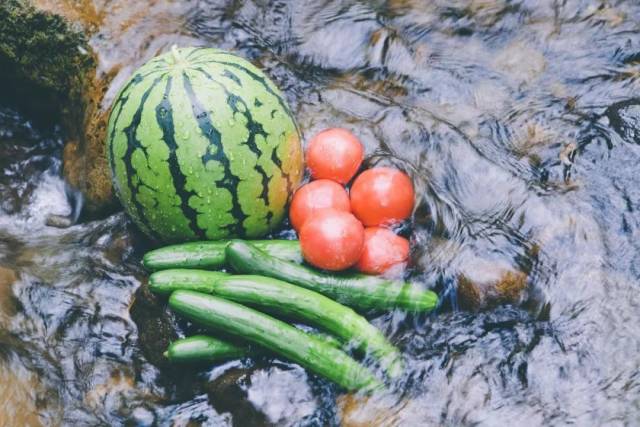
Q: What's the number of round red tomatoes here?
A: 5